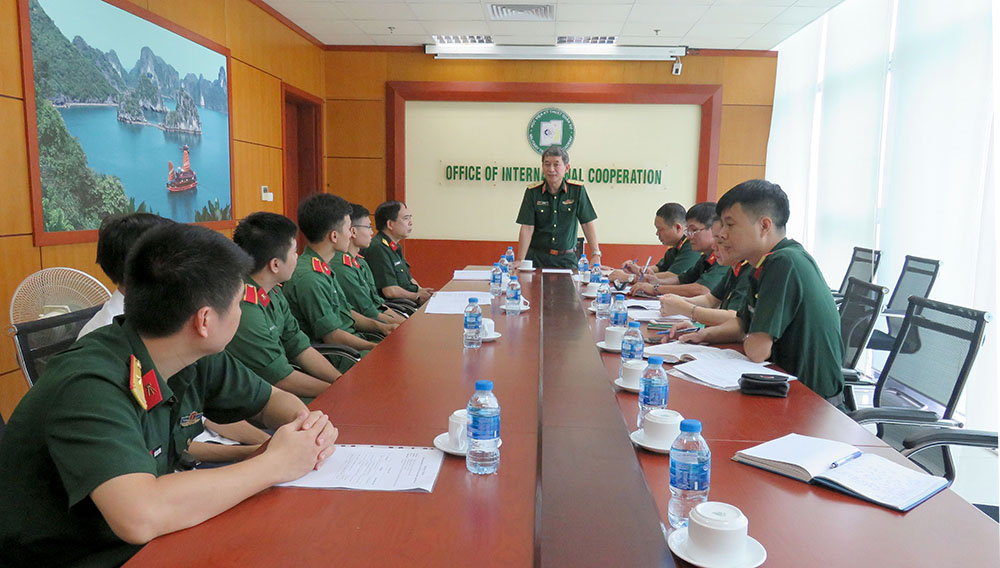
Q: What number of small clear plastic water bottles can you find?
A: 13